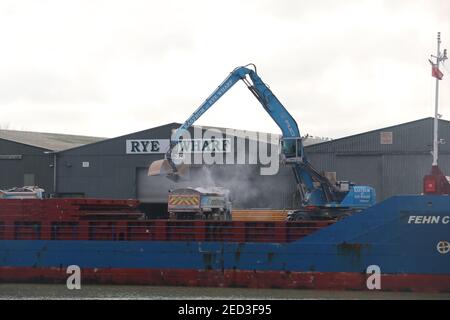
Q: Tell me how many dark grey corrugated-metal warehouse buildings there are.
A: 3